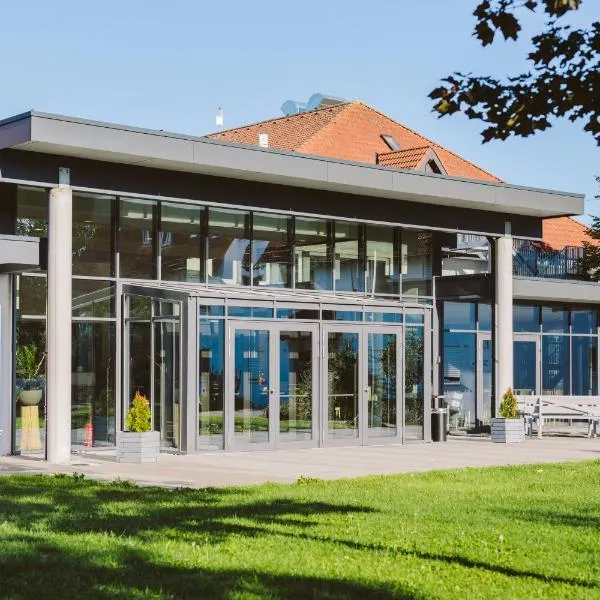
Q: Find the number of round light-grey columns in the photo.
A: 2